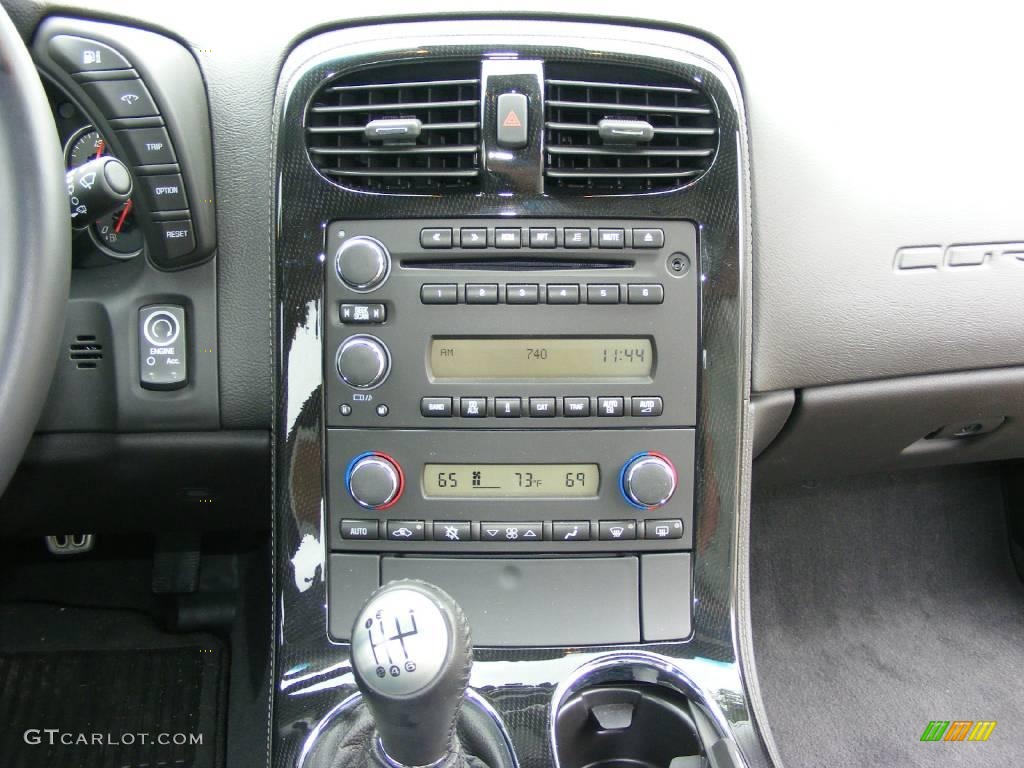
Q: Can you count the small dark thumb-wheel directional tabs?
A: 2